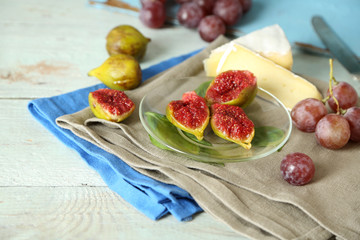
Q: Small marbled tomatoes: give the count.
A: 0